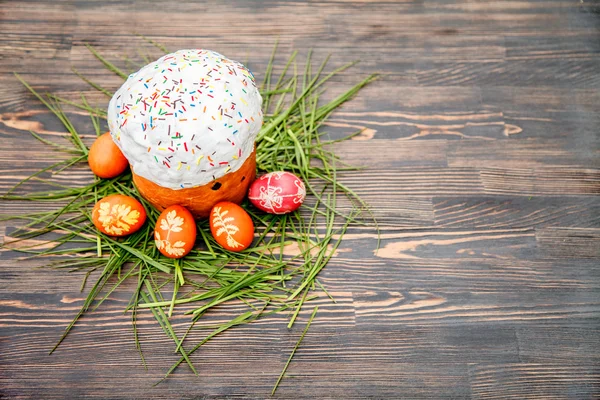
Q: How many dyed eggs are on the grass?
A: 5